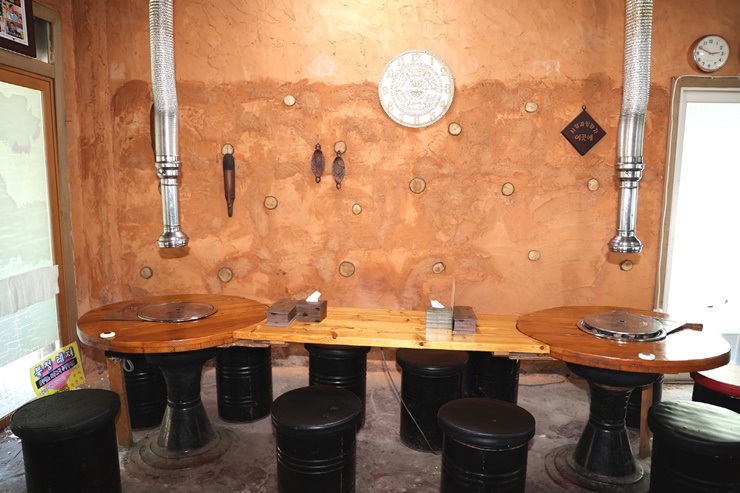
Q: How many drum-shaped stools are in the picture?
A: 11